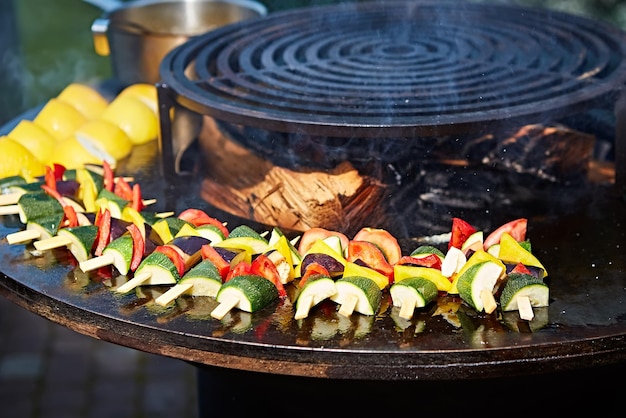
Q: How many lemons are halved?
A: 8